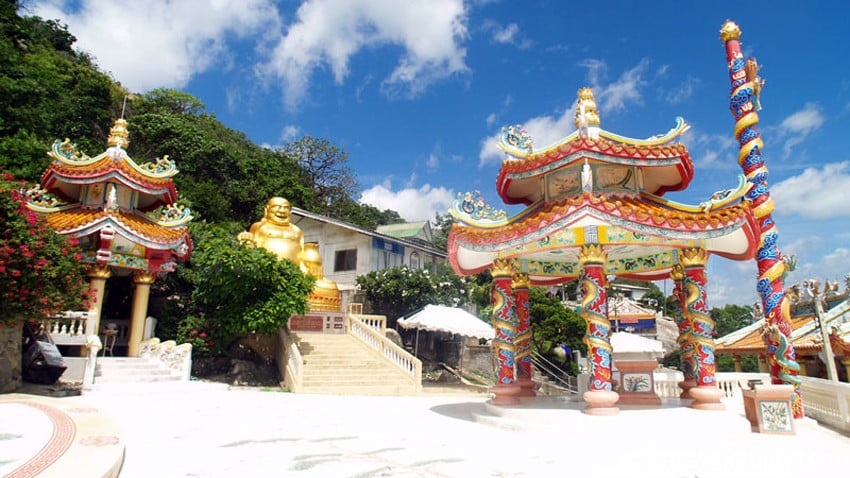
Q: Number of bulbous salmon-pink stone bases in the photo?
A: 5